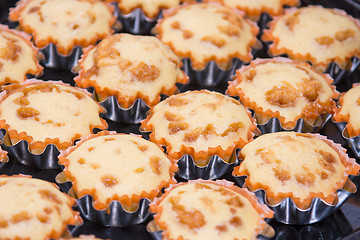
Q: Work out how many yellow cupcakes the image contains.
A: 15